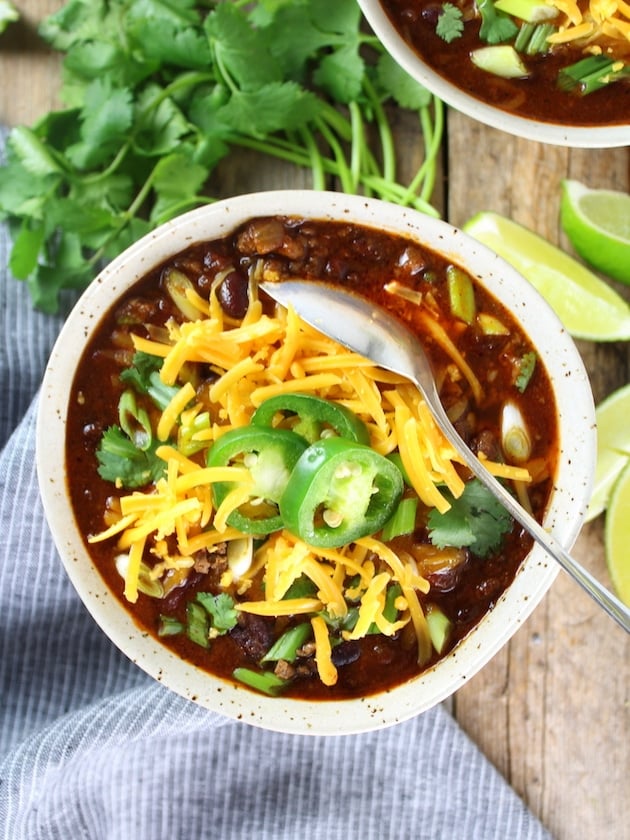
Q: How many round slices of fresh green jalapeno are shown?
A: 3